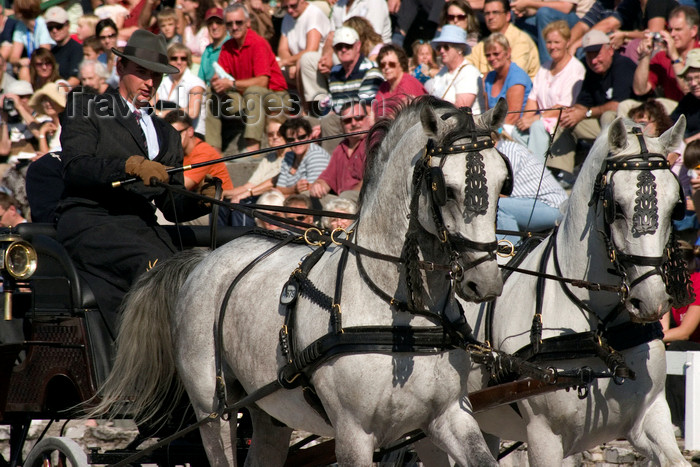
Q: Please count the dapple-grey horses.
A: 2